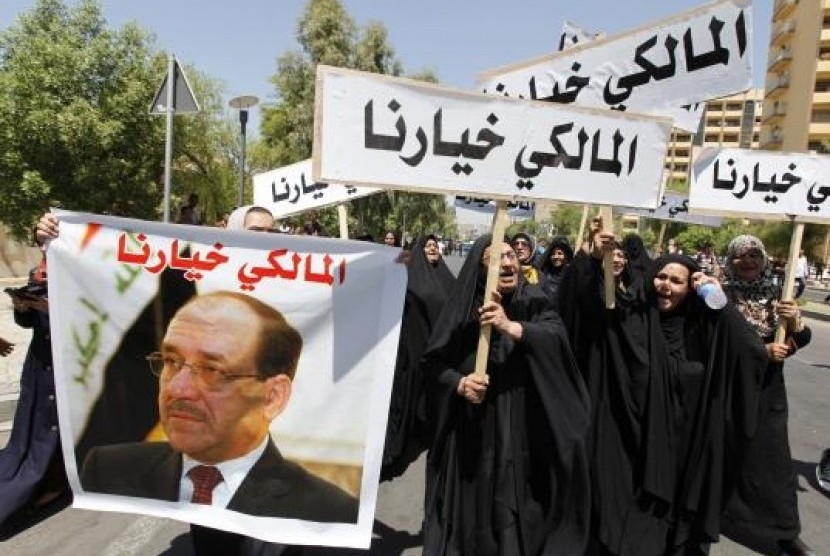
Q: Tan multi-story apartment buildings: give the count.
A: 2